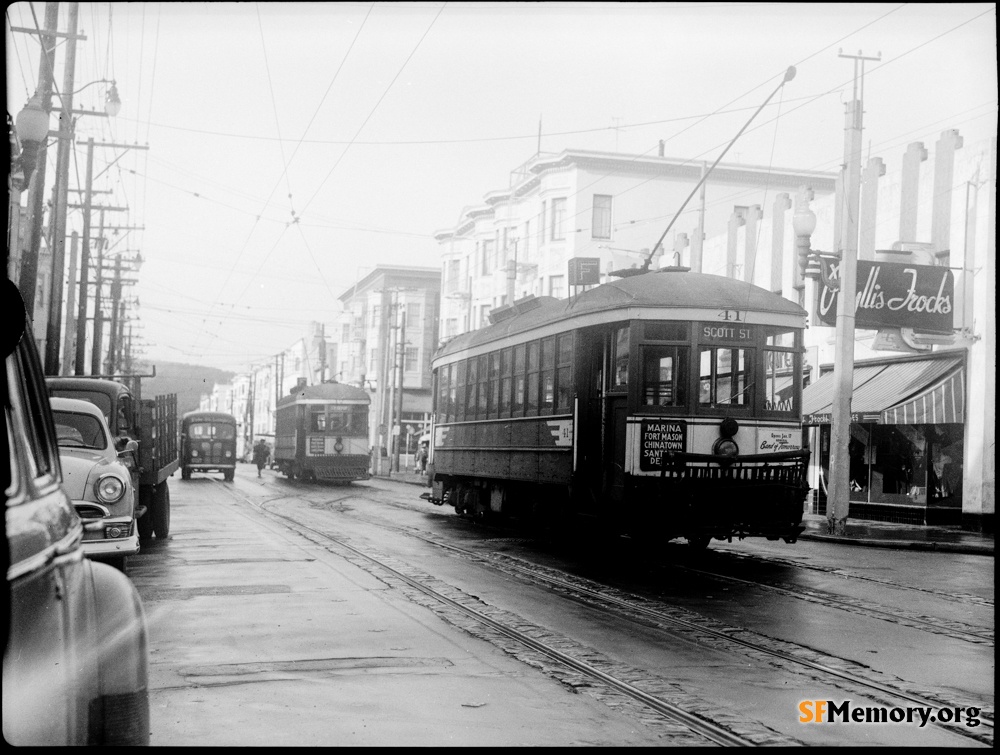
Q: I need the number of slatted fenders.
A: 2